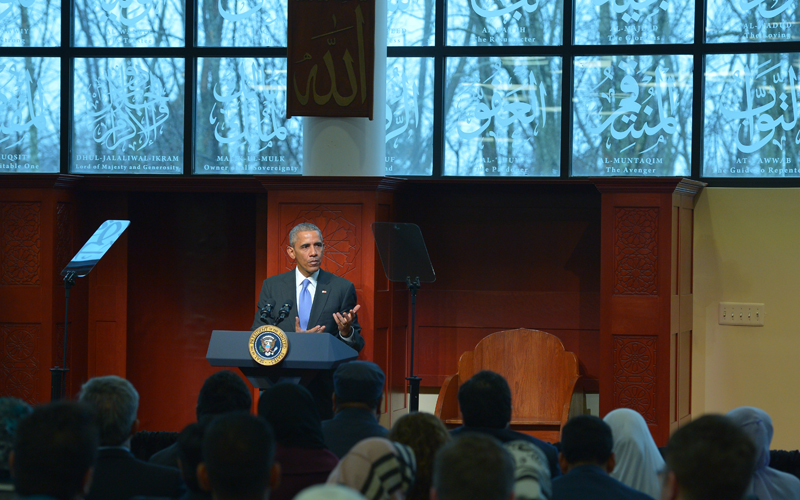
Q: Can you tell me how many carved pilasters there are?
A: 3